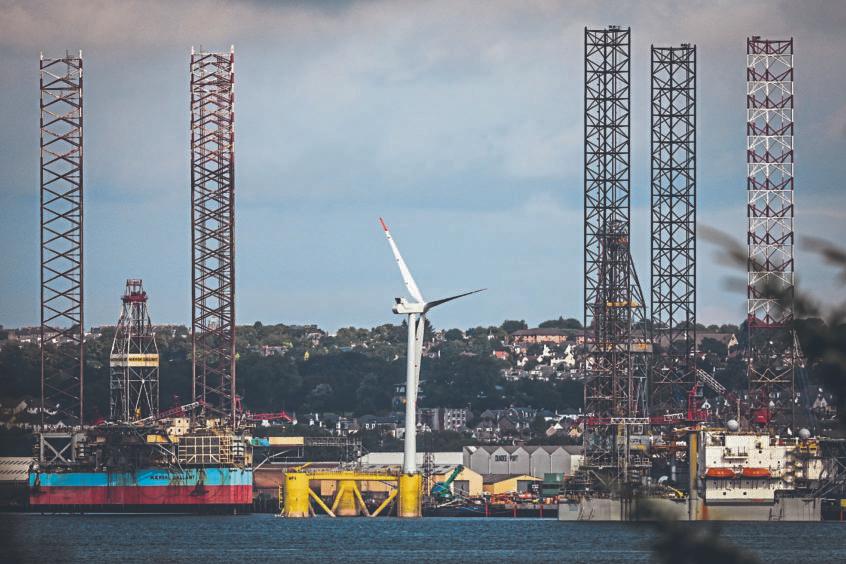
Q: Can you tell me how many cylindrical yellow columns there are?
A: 3